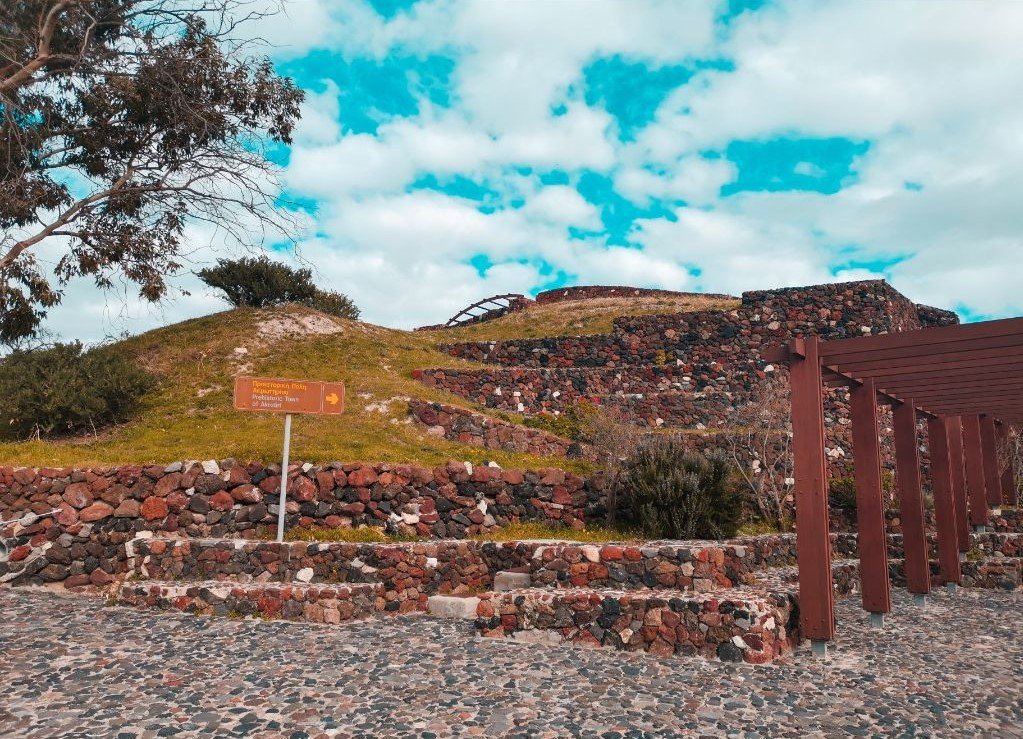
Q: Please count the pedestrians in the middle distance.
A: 0